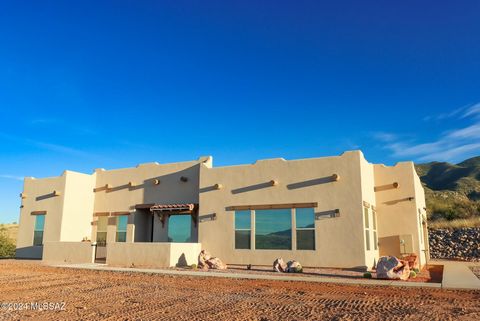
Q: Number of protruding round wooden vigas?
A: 10